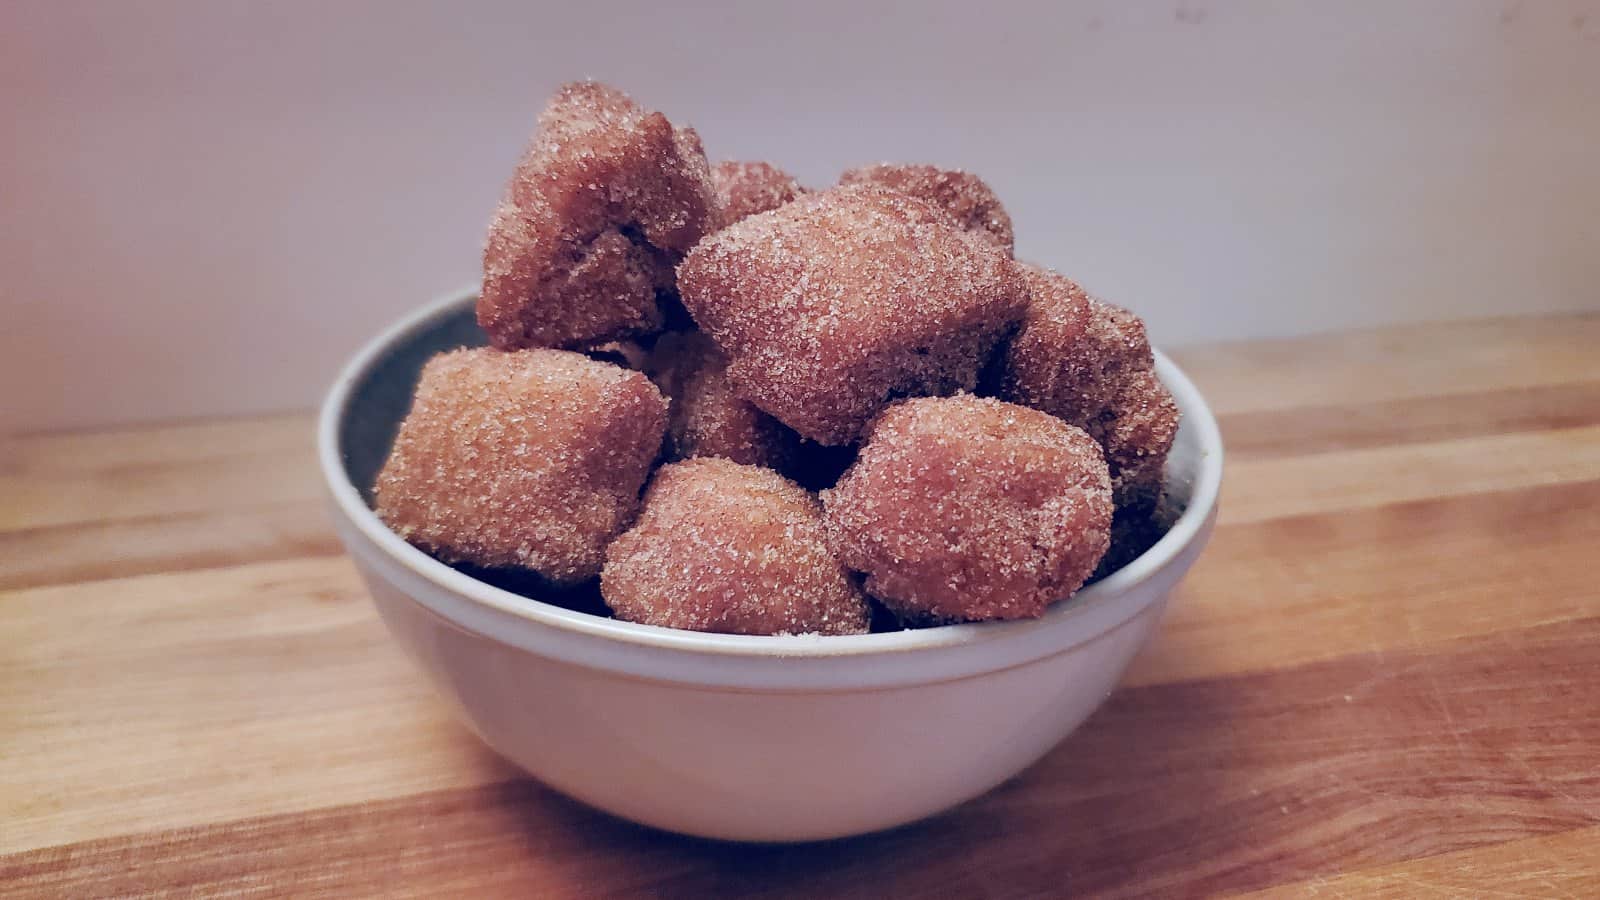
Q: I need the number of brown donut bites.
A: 9